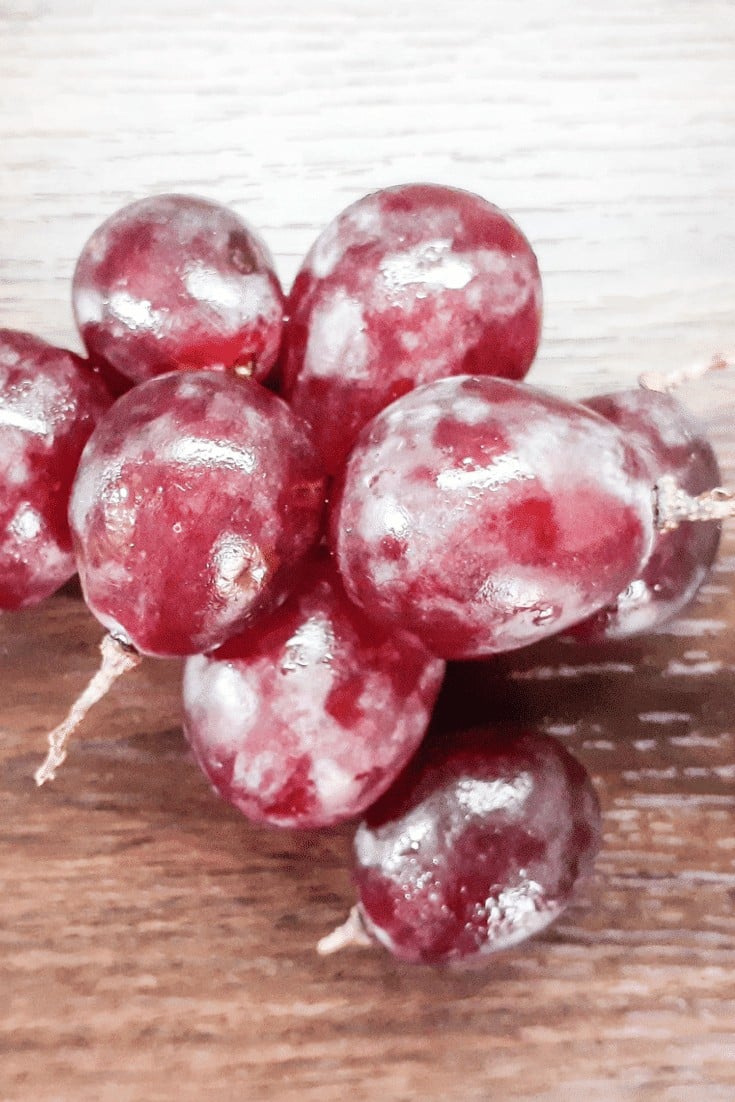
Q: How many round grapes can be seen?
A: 8